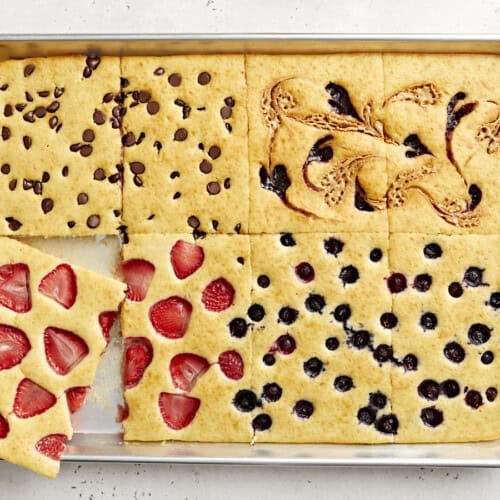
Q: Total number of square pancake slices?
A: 8